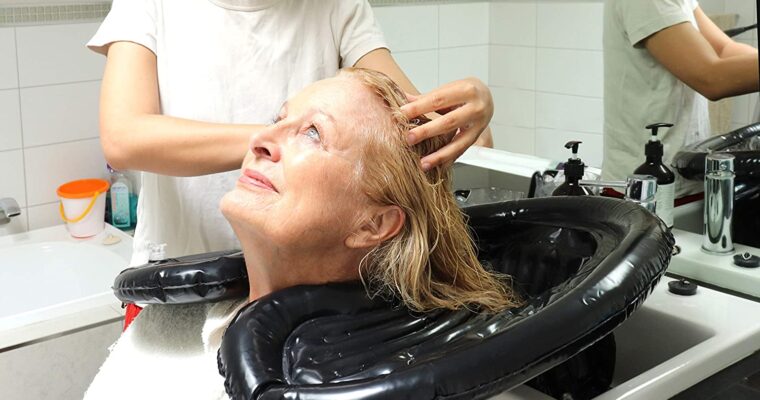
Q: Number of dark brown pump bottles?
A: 2